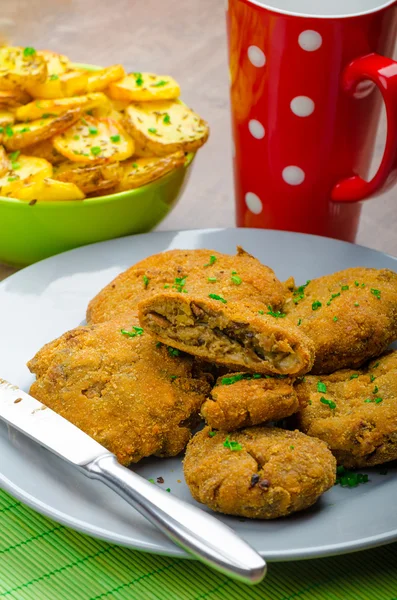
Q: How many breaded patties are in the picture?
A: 7